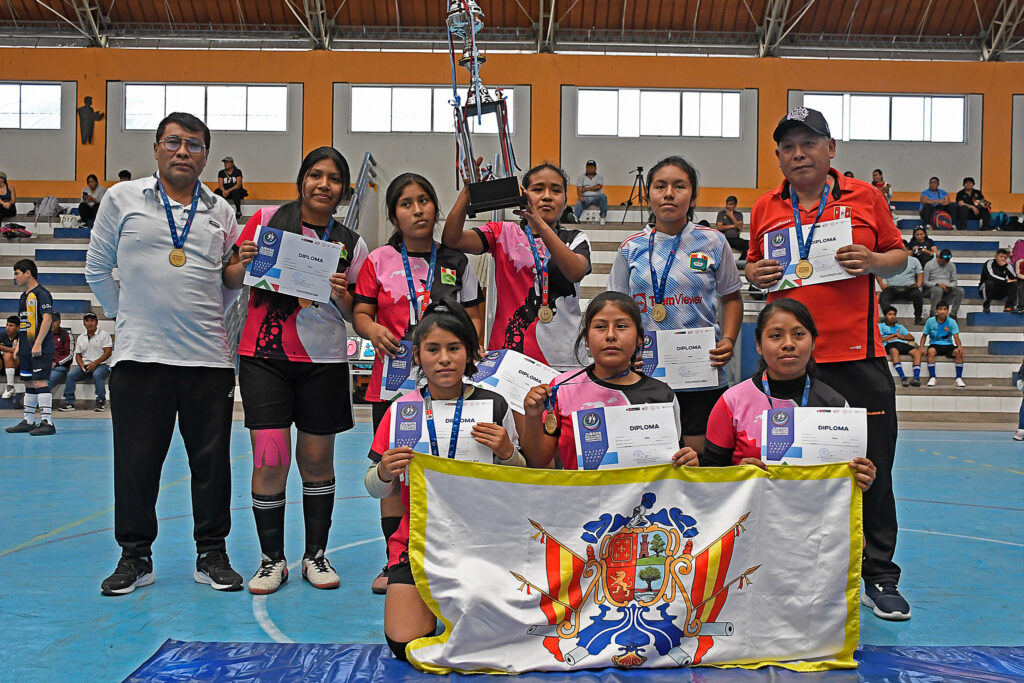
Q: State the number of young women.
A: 7